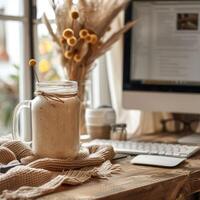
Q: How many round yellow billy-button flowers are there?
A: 9